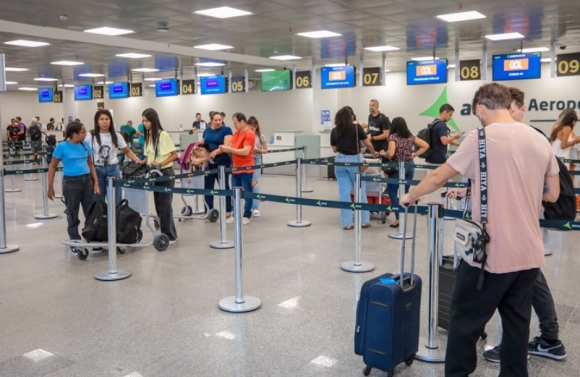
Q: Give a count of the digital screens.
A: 9